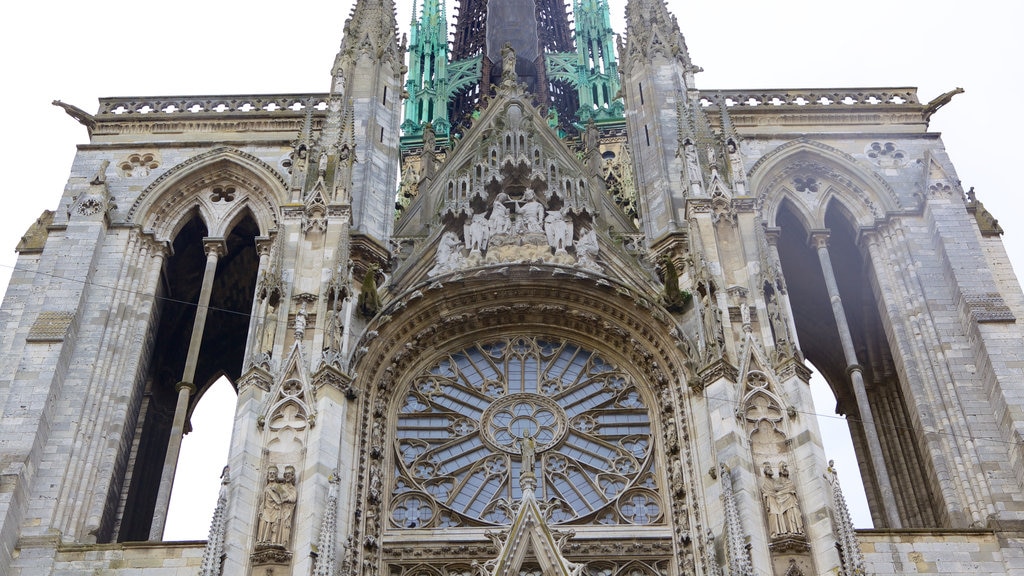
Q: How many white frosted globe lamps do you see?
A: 0